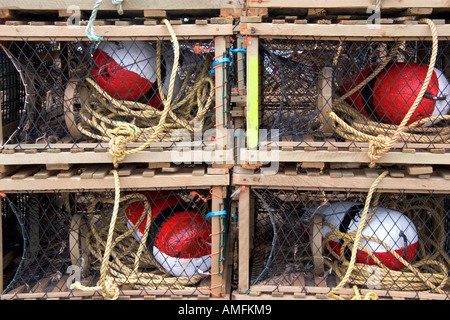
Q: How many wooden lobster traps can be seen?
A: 4